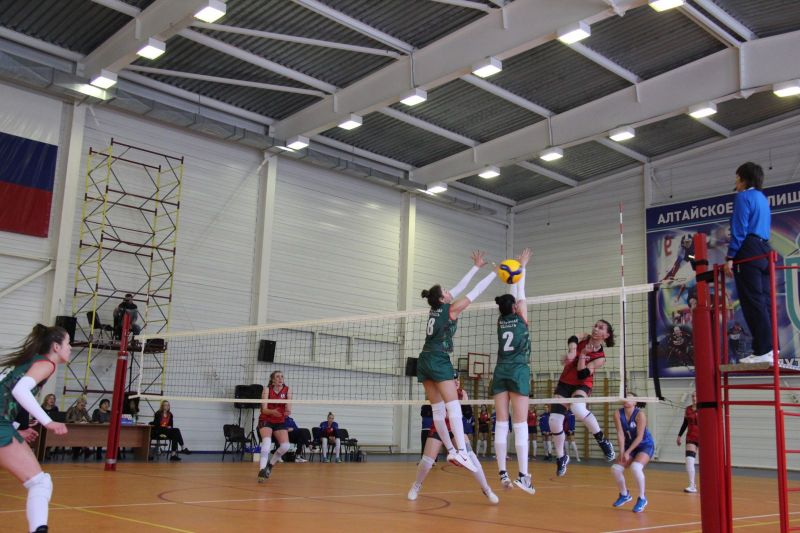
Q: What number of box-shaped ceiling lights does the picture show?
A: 15